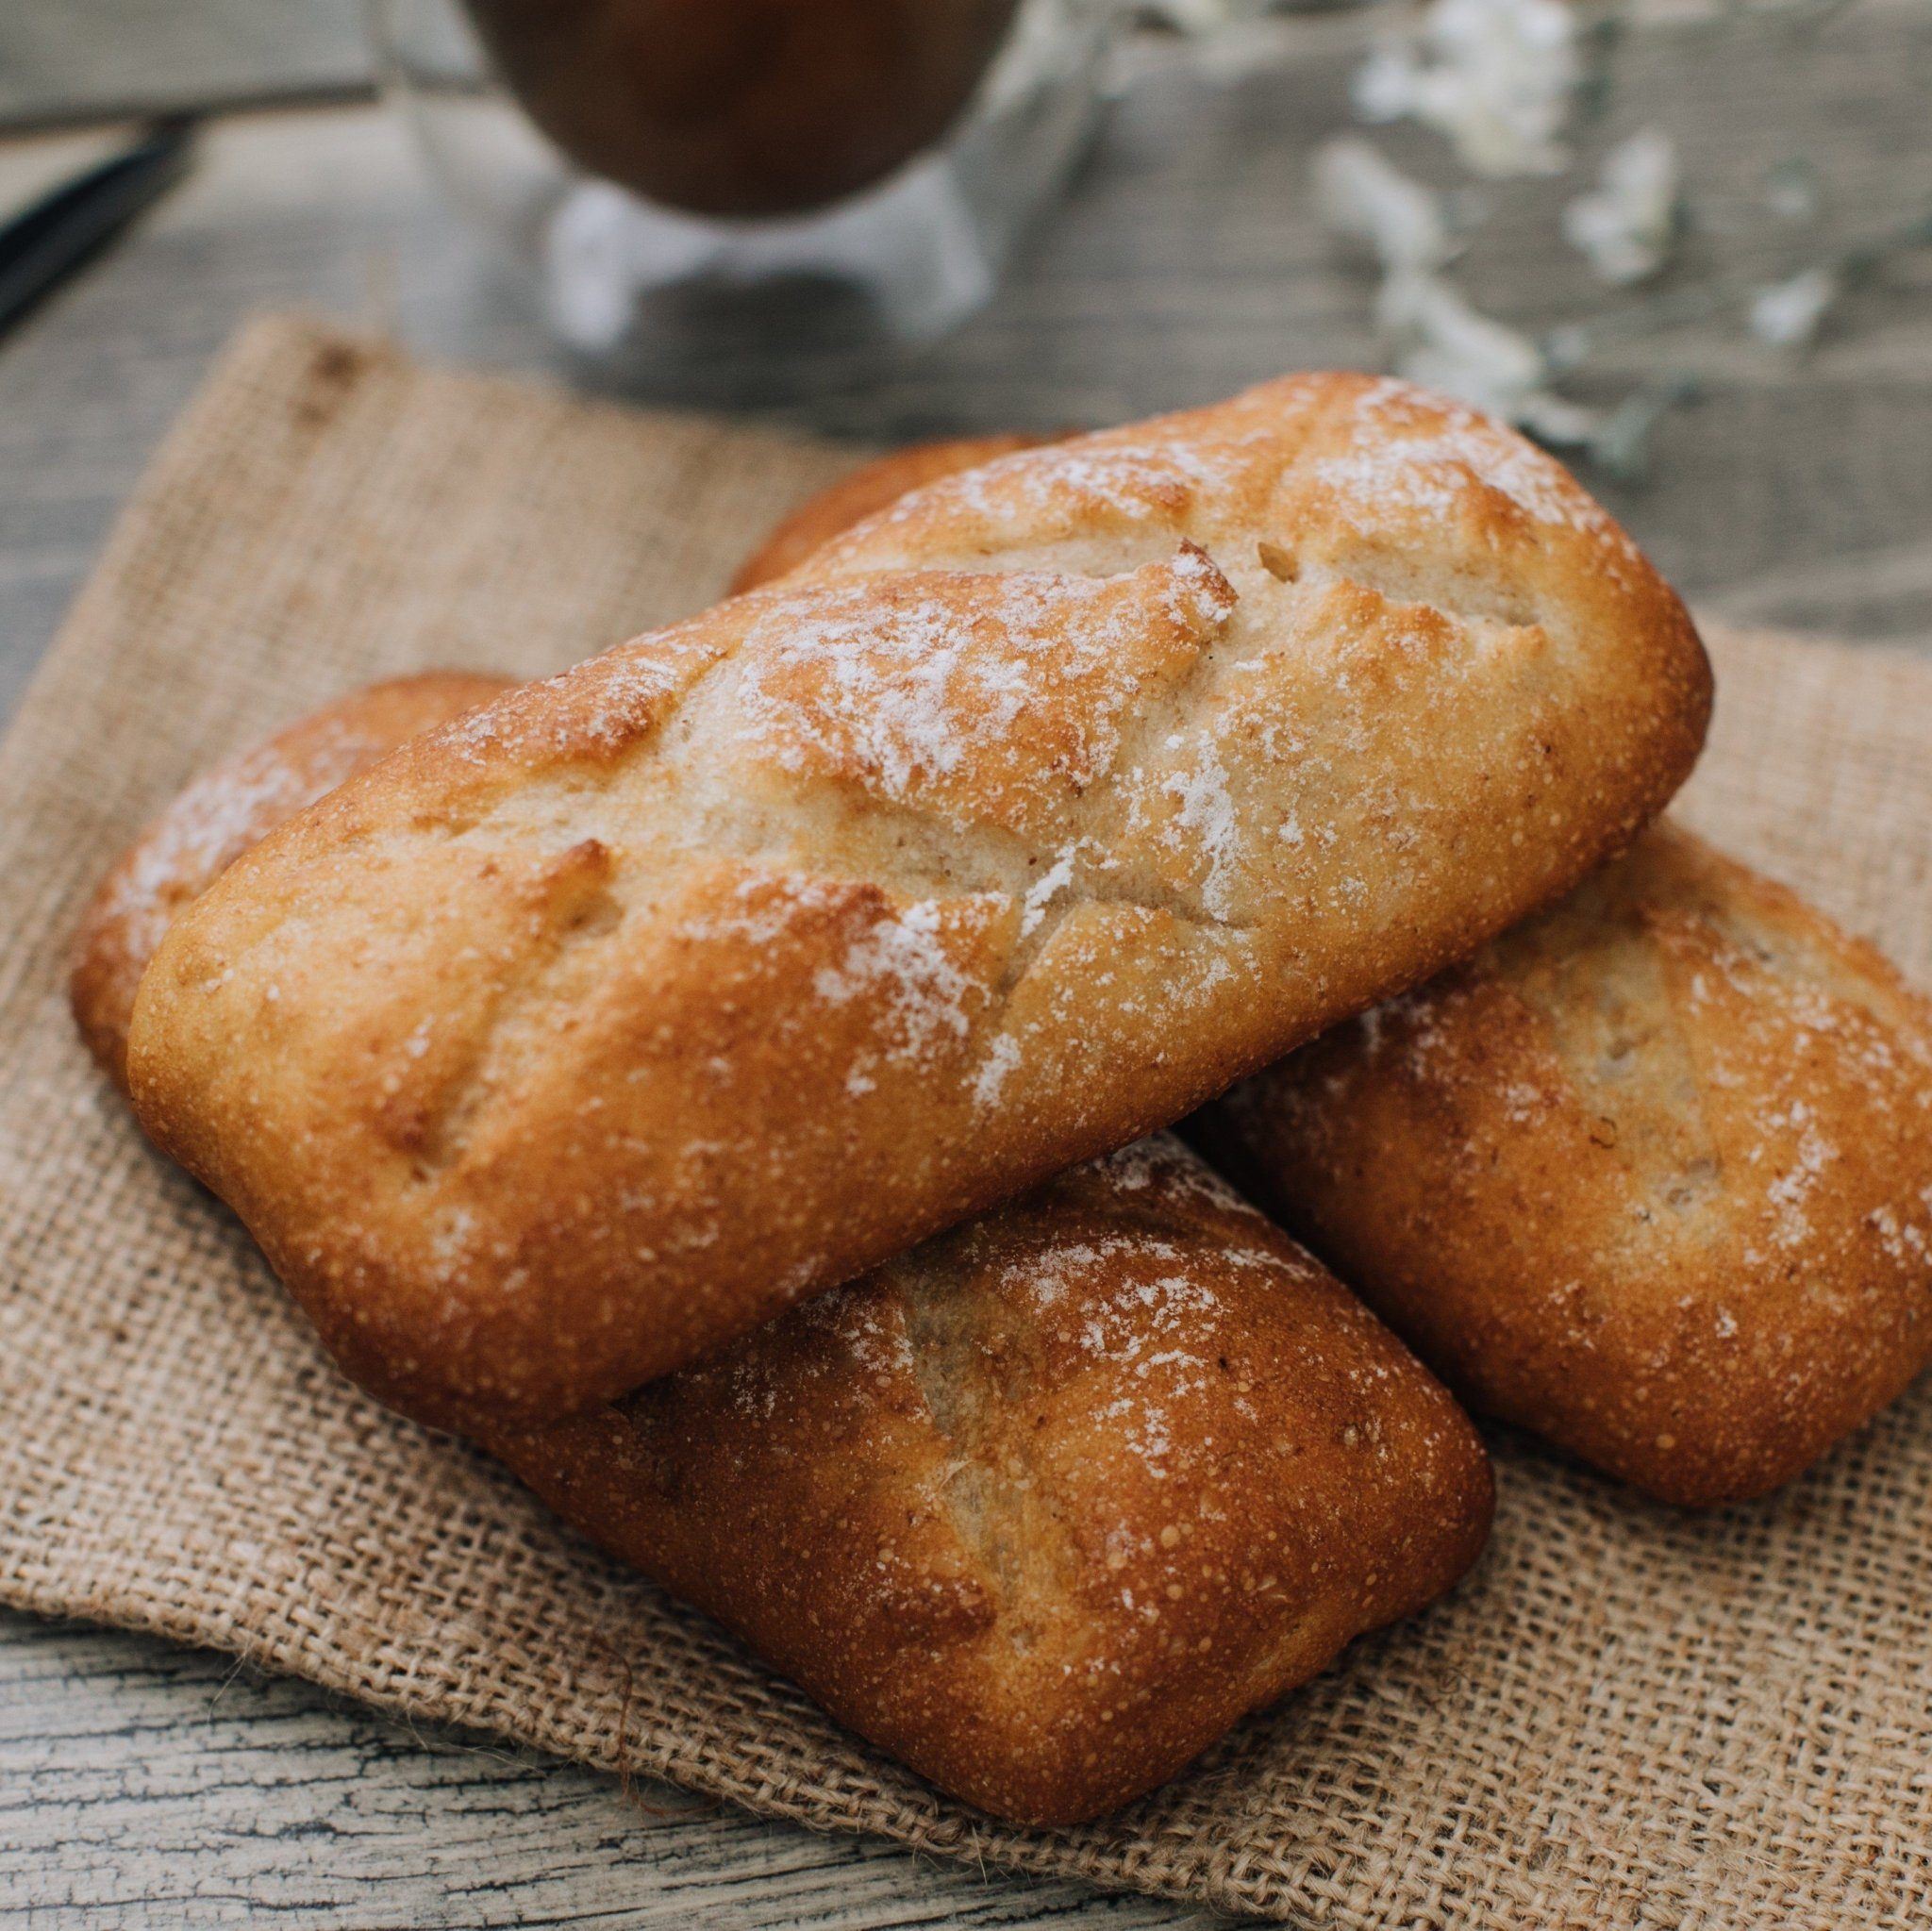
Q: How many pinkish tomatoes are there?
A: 0